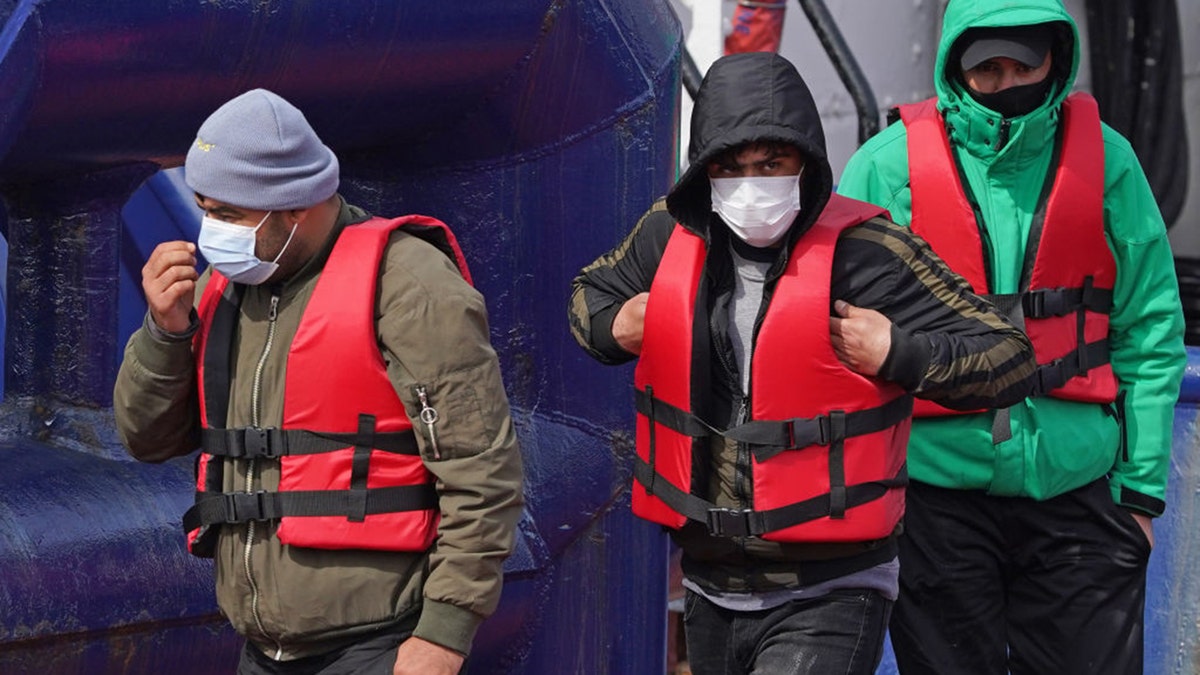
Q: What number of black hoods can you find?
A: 1